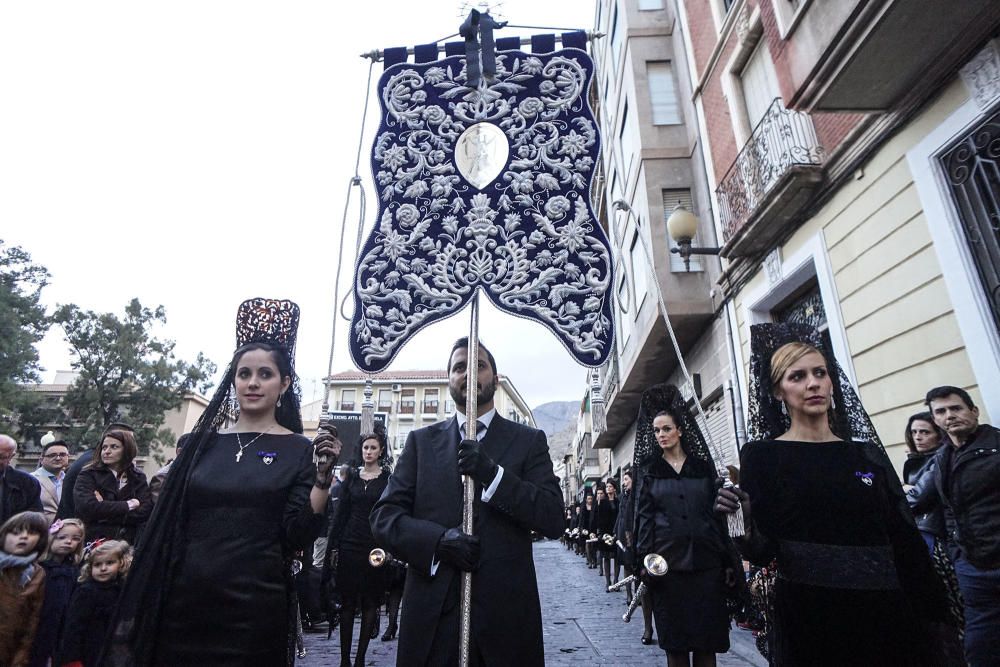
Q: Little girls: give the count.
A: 3